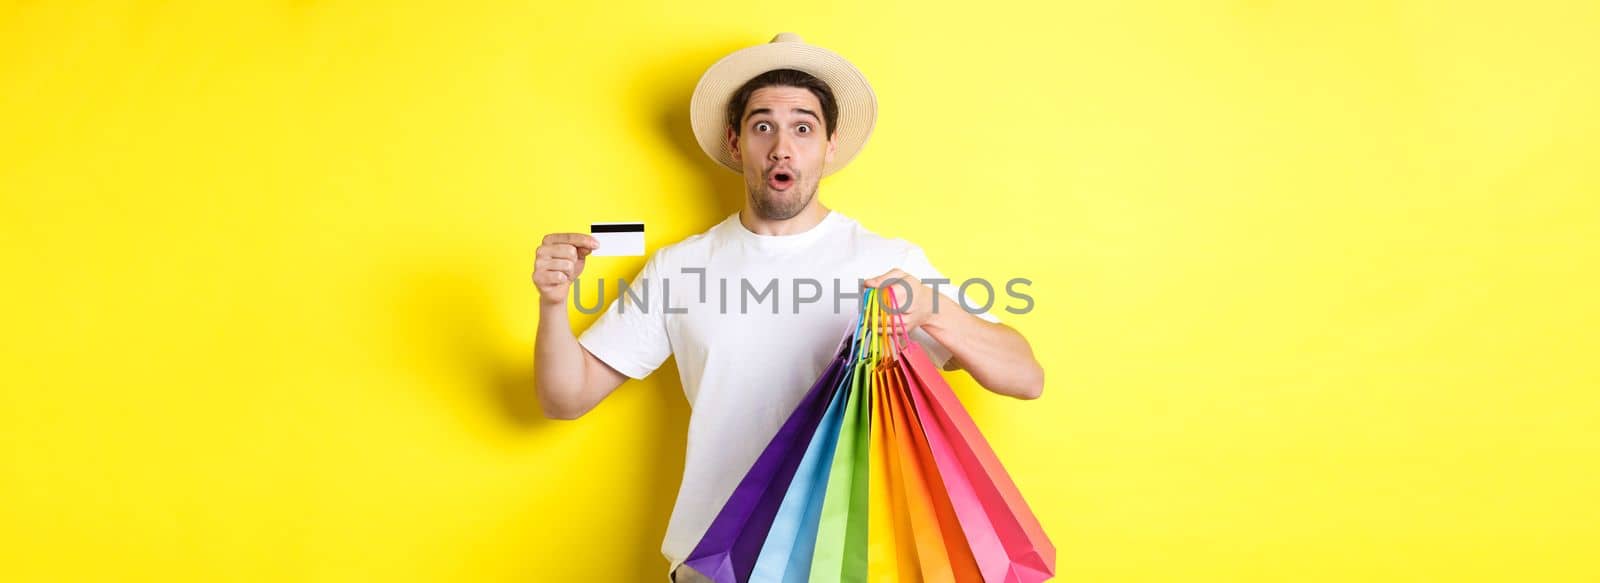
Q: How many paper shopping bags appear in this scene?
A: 6